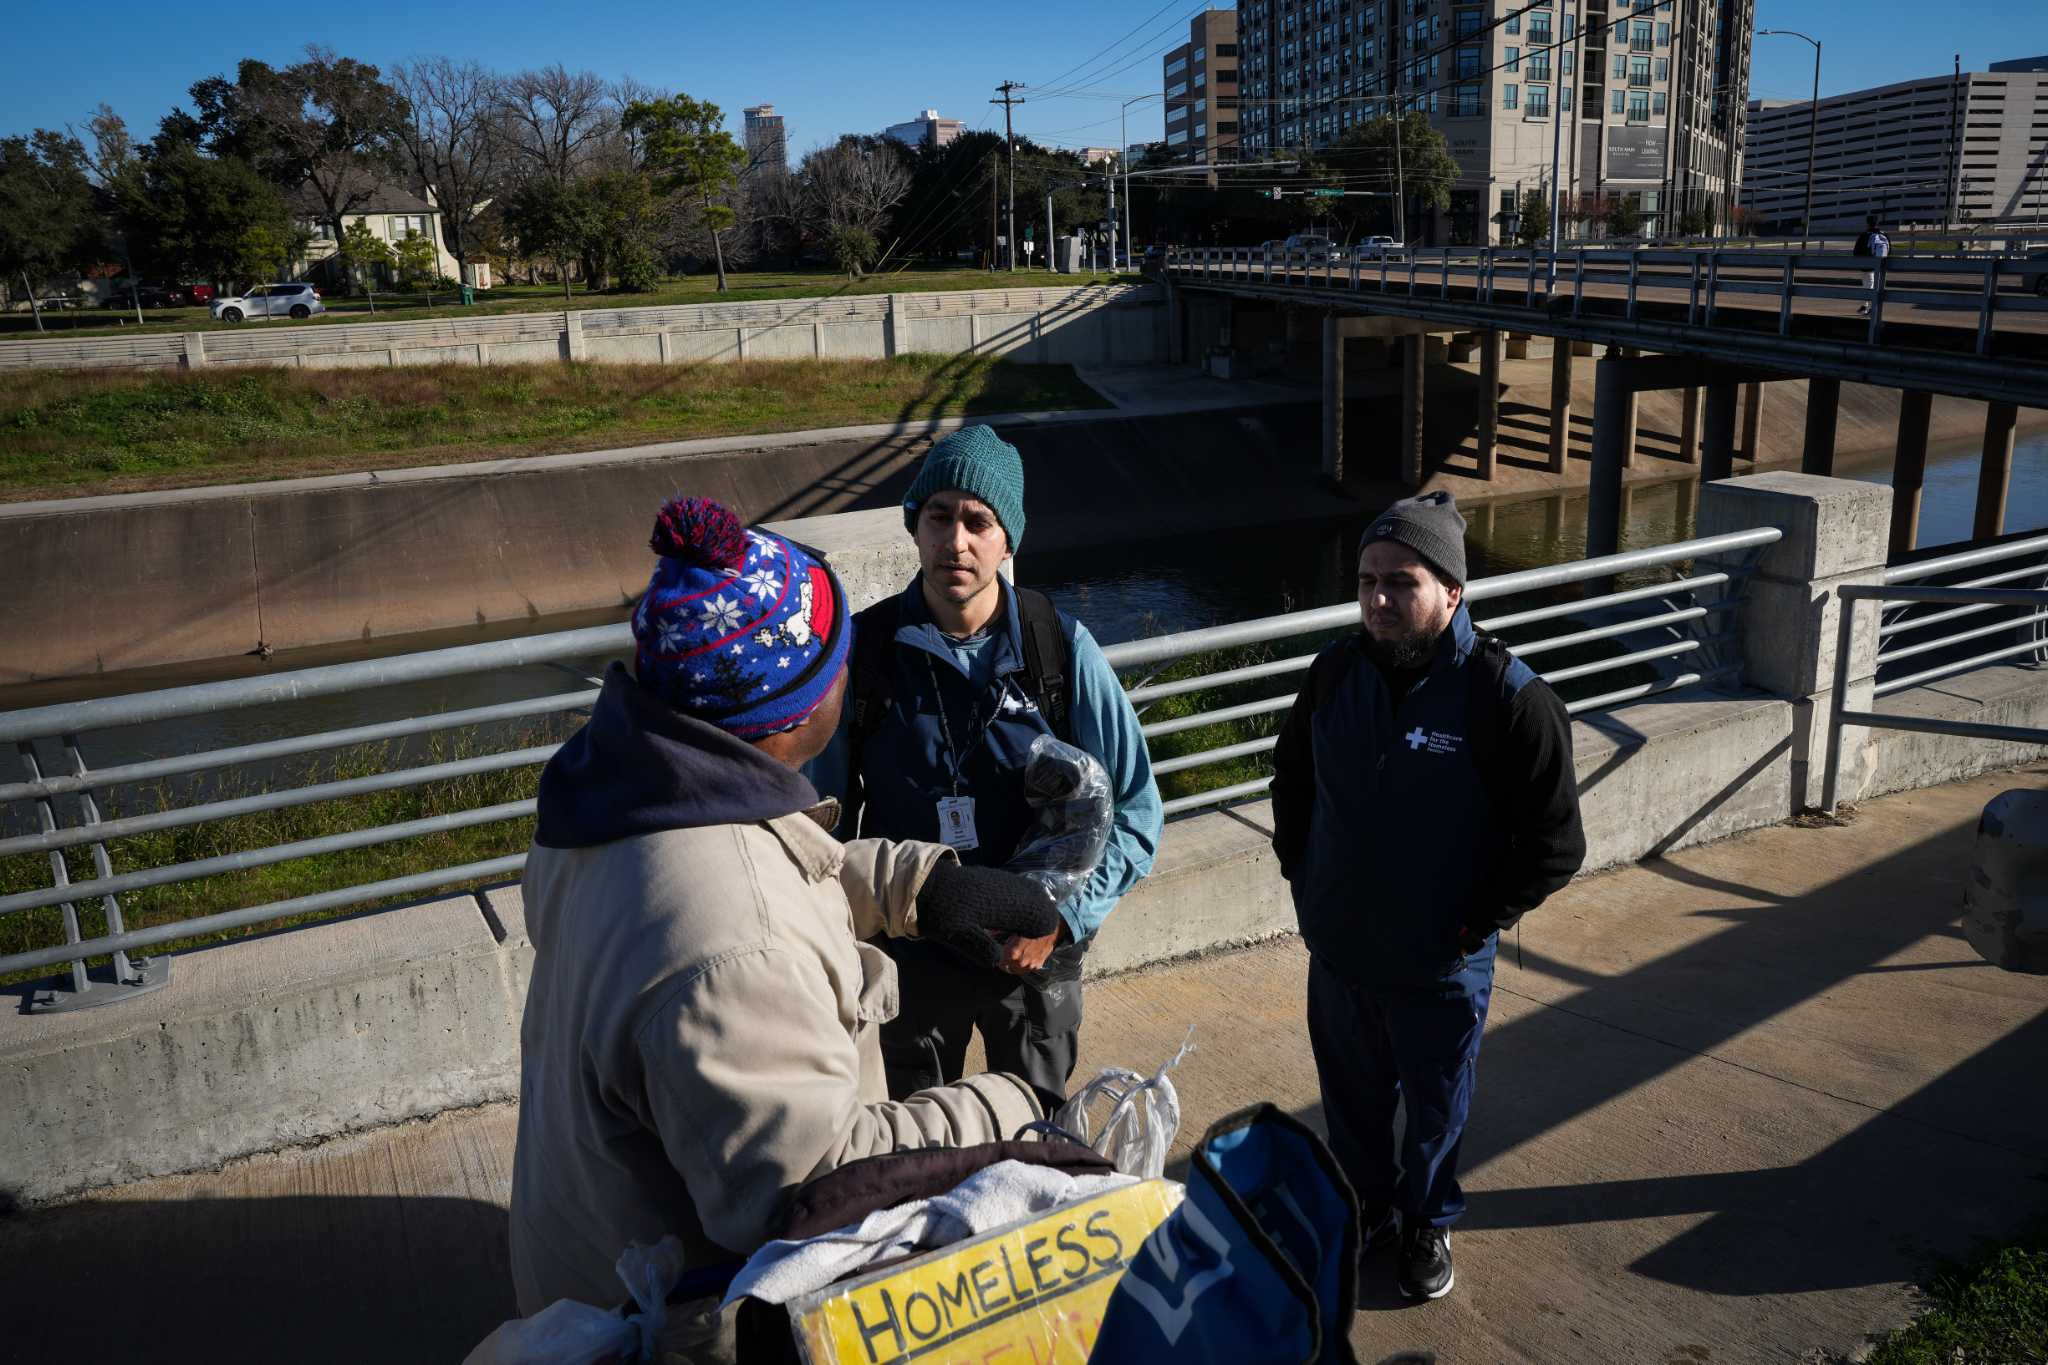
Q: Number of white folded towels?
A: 1